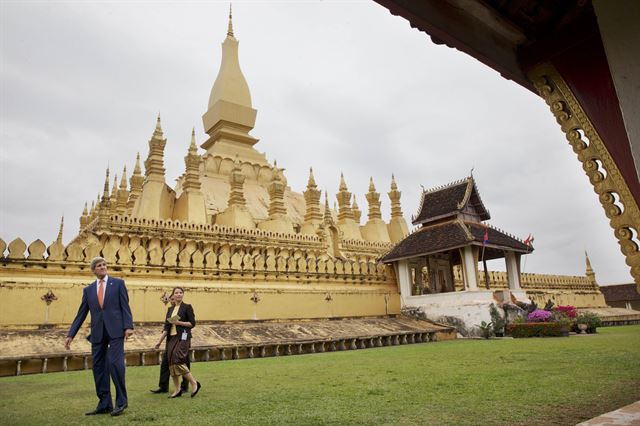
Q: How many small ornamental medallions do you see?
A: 4